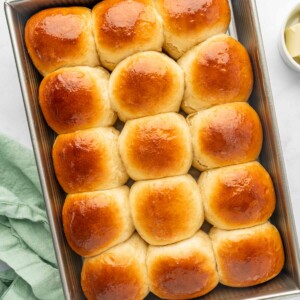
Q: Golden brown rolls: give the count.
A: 15